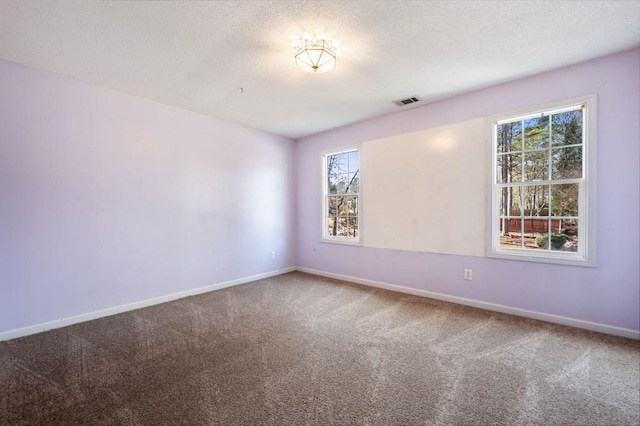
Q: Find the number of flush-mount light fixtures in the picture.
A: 1